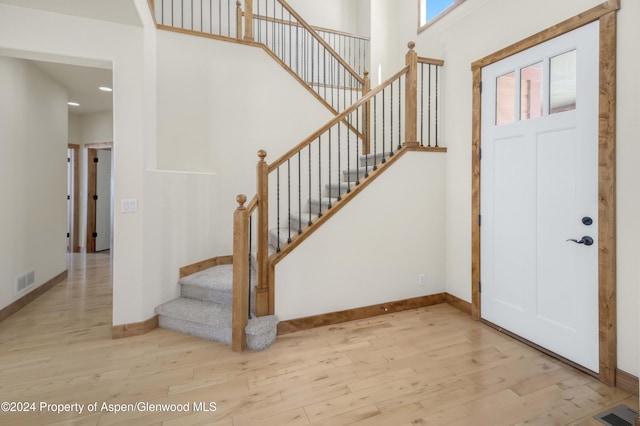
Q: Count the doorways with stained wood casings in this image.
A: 3